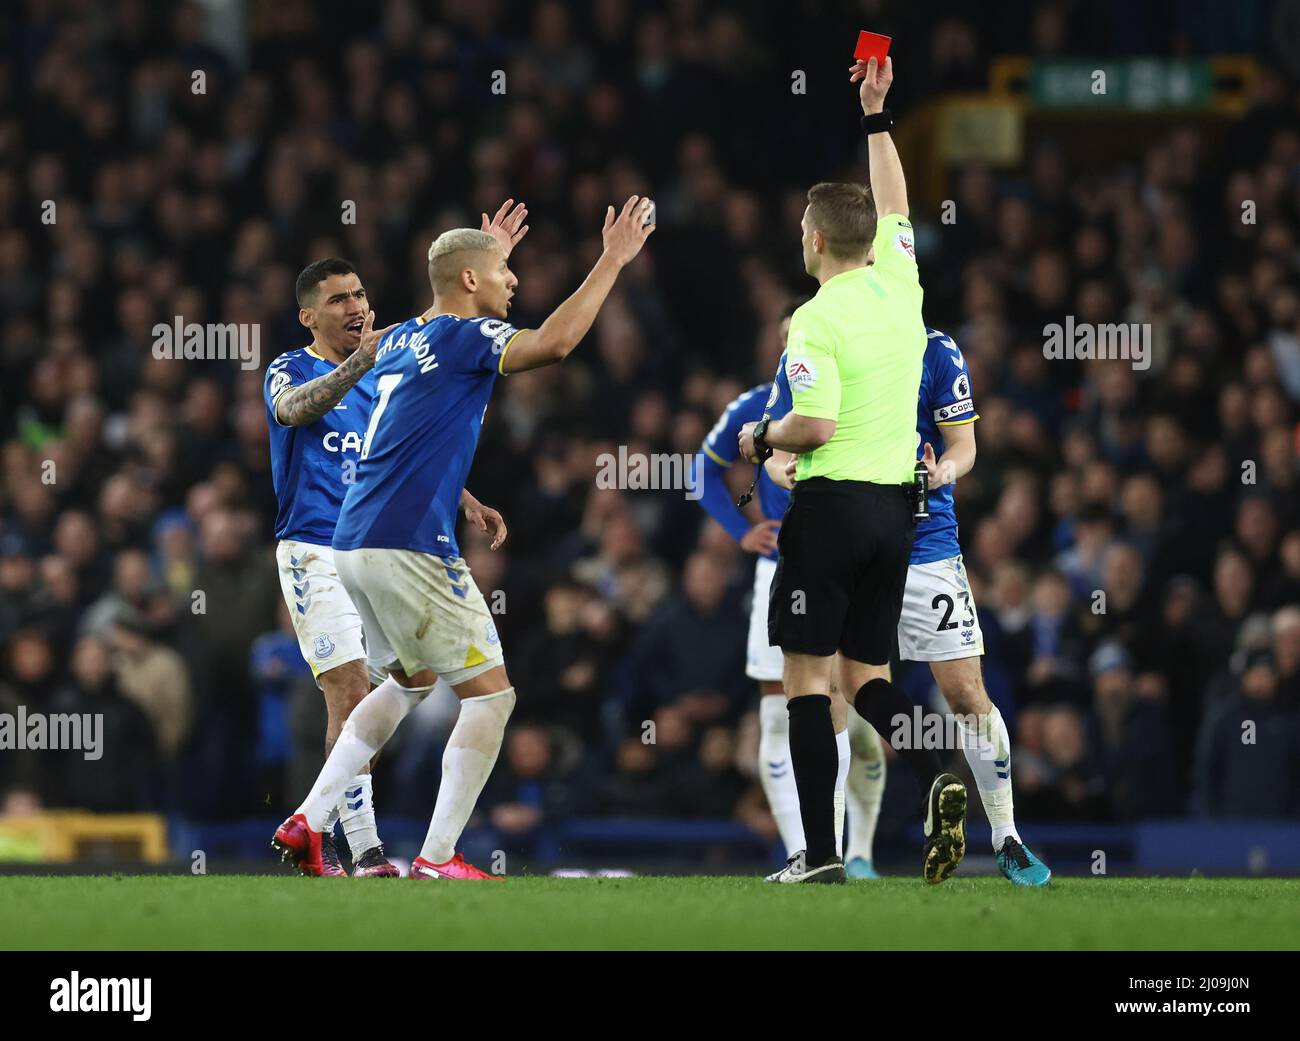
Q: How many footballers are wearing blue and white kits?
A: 4